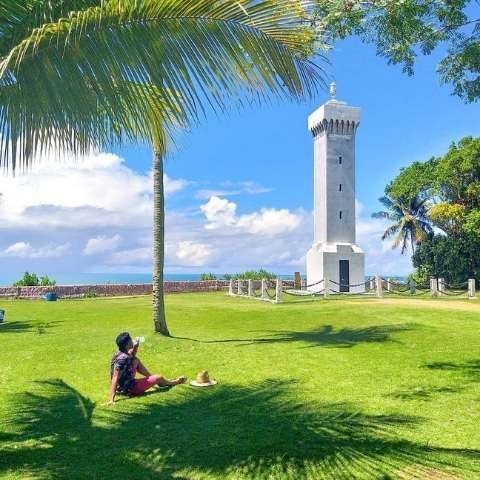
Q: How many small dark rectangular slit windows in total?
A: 3